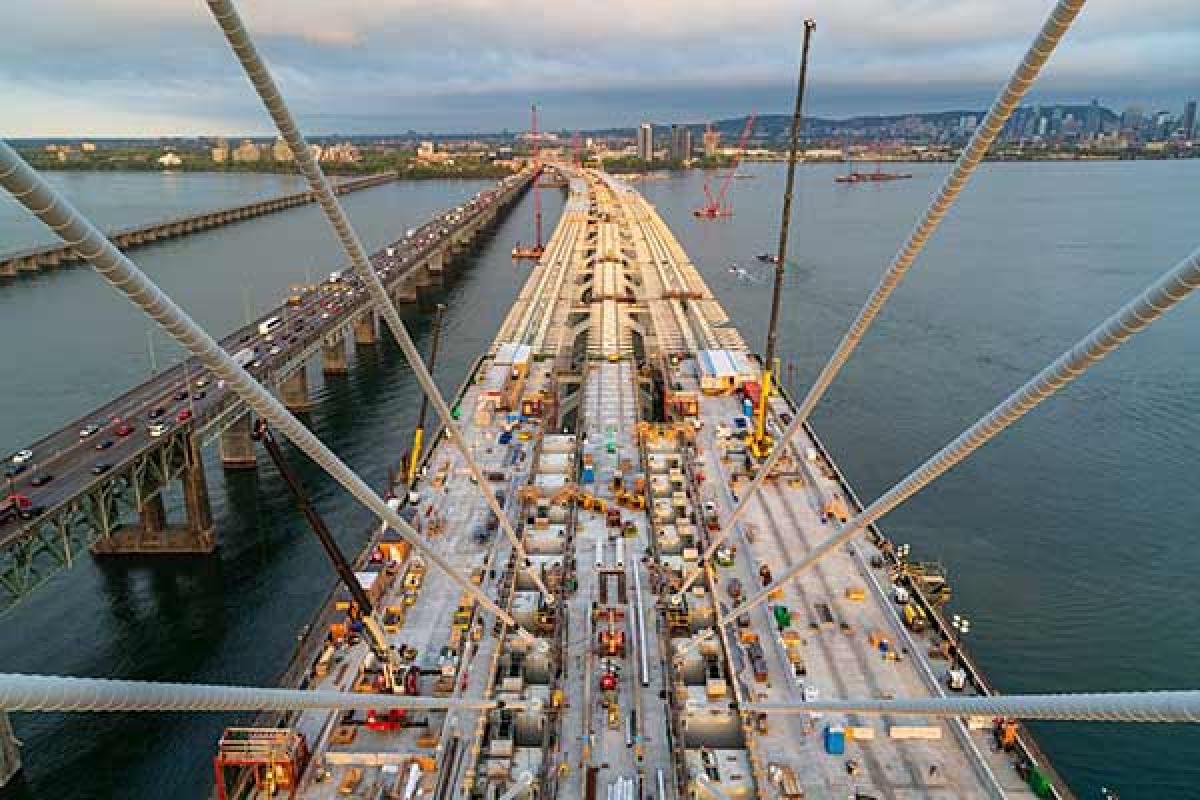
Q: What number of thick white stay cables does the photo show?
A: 6